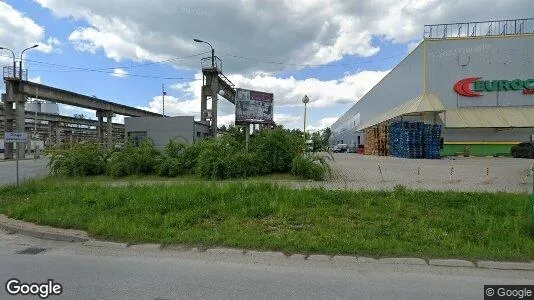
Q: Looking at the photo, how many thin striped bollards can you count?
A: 5